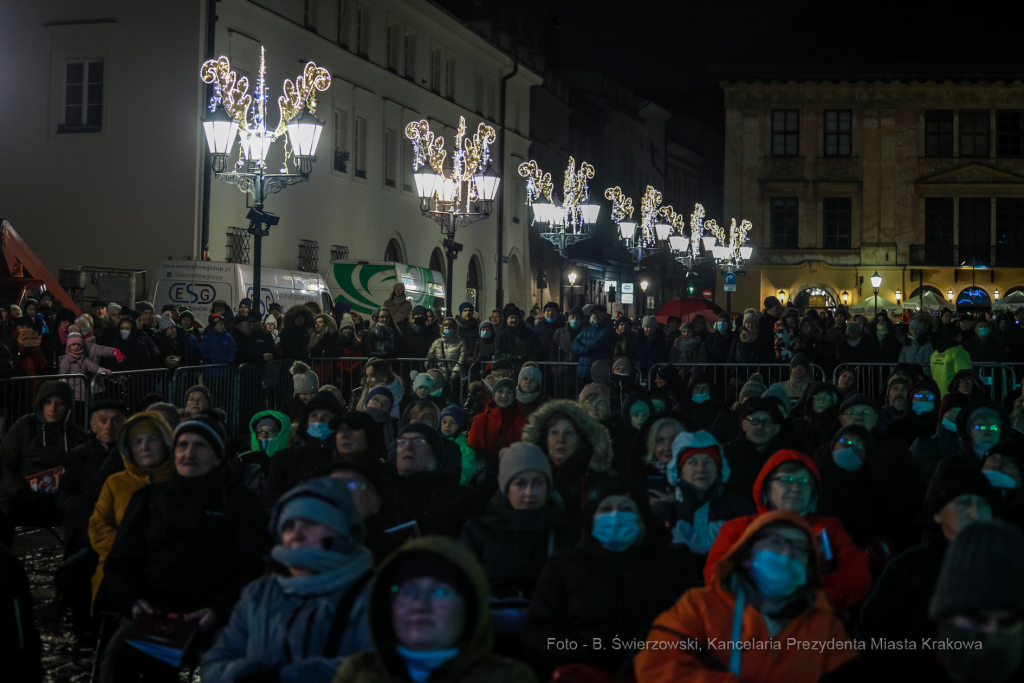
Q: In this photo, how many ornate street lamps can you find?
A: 6